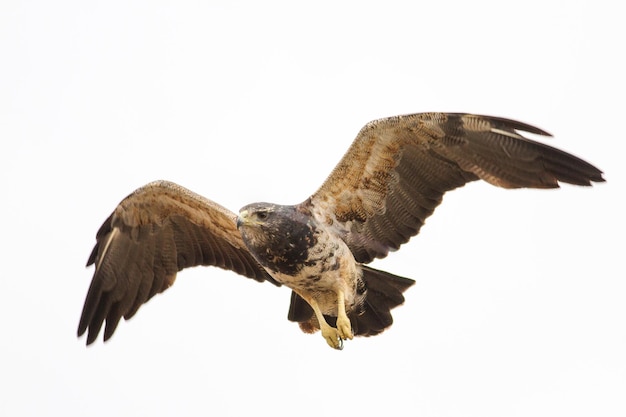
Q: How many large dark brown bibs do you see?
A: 1